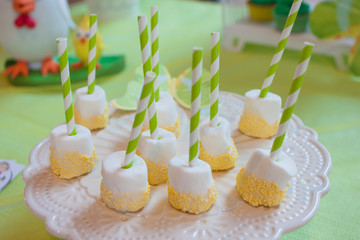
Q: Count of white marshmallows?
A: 9